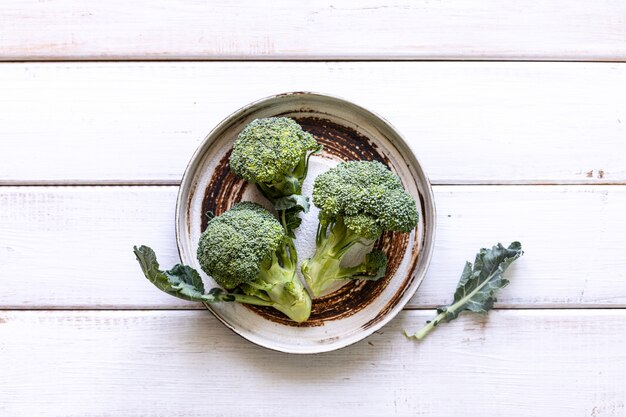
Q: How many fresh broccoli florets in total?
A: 3